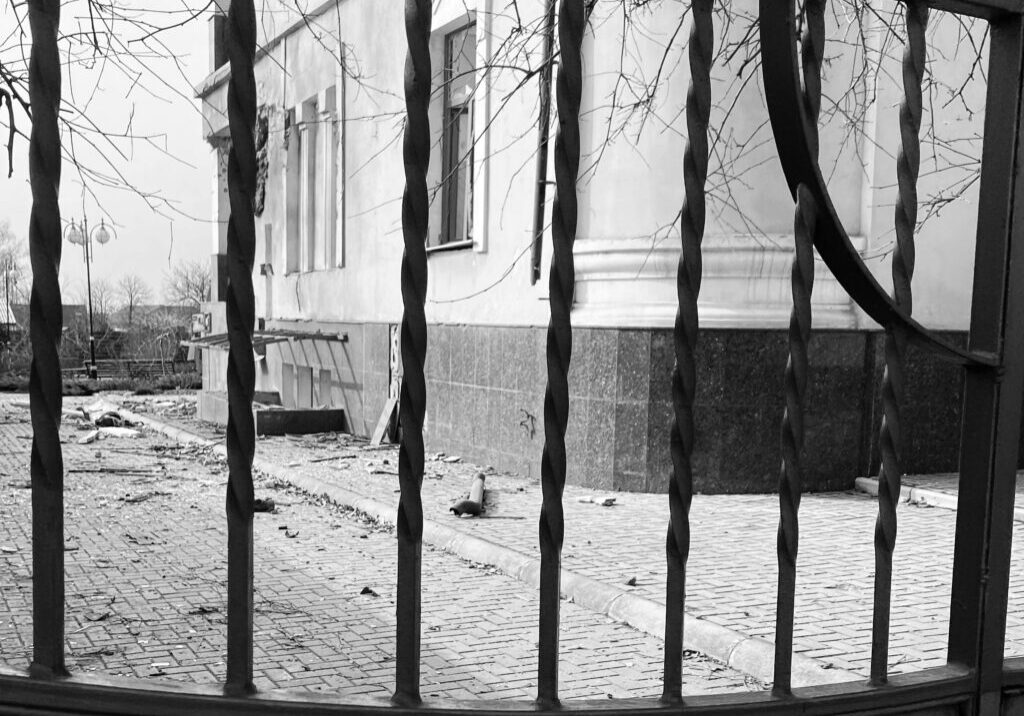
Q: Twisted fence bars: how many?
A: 7